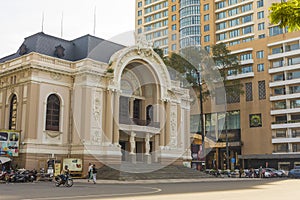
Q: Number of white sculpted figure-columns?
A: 2